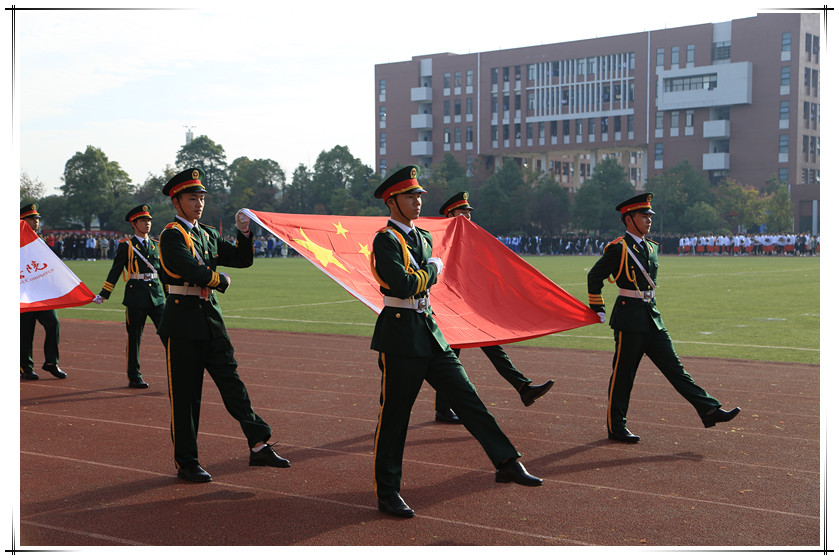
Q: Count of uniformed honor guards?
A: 6